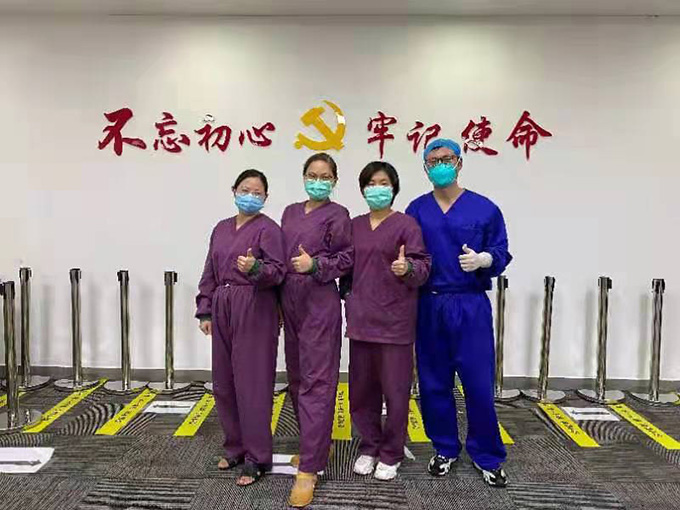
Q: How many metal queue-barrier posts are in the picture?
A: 9